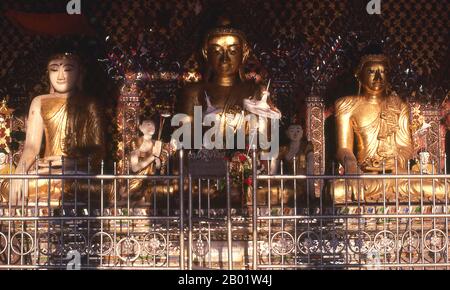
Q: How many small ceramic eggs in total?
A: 0